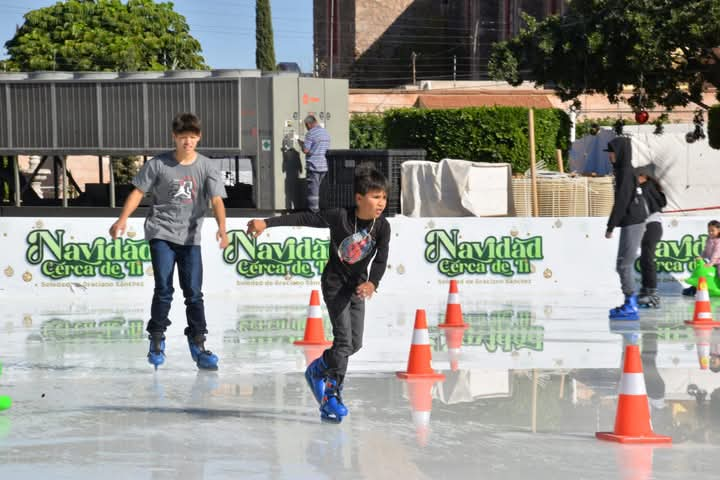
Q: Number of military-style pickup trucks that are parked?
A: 0